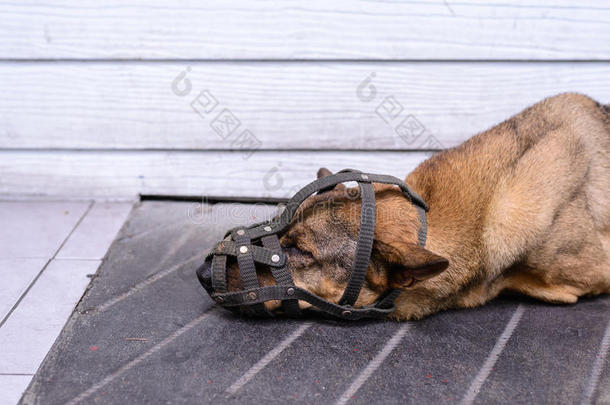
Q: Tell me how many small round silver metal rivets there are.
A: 9